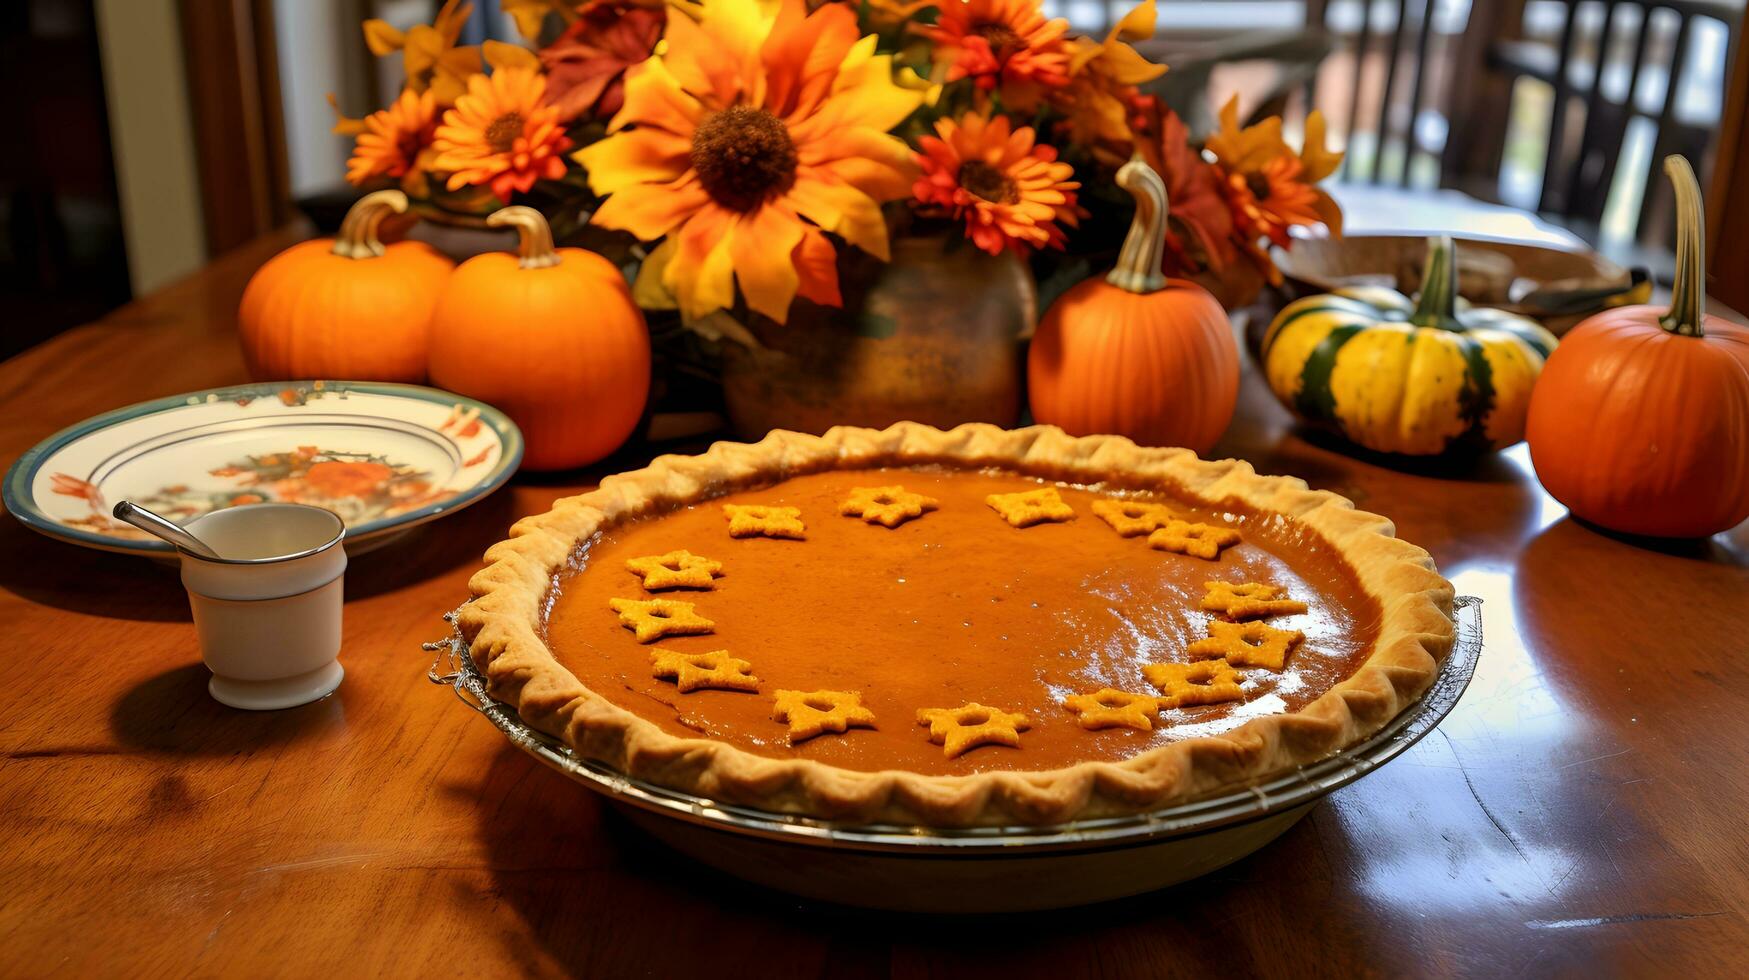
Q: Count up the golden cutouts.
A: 14